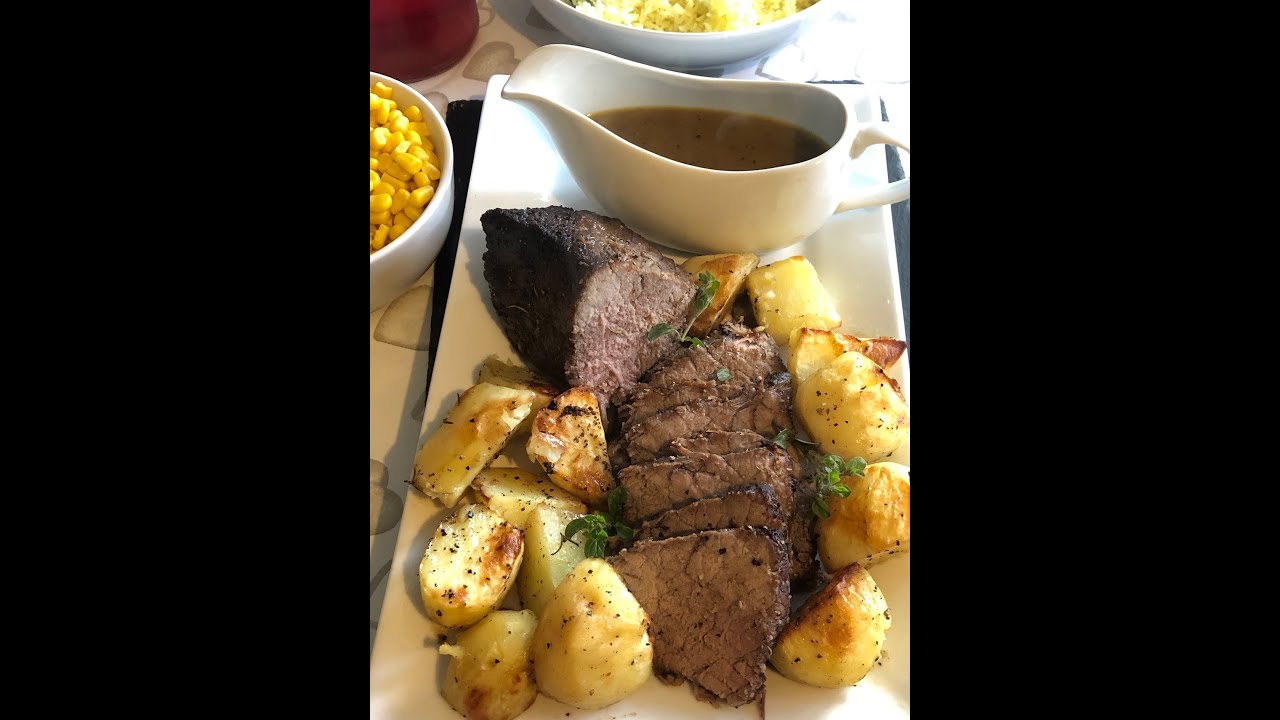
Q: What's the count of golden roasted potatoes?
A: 14